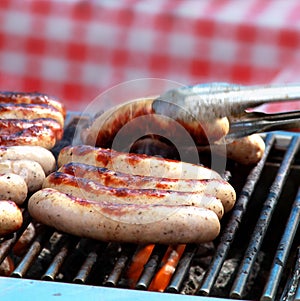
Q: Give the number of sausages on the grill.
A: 14